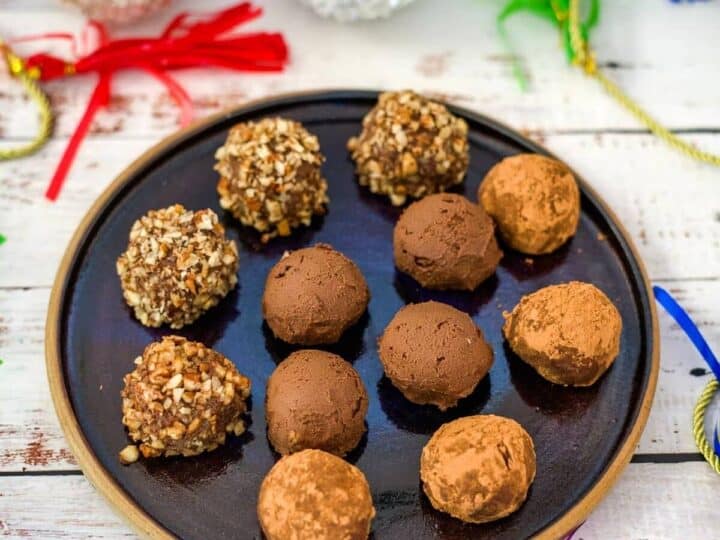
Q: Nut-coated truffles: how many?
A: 4